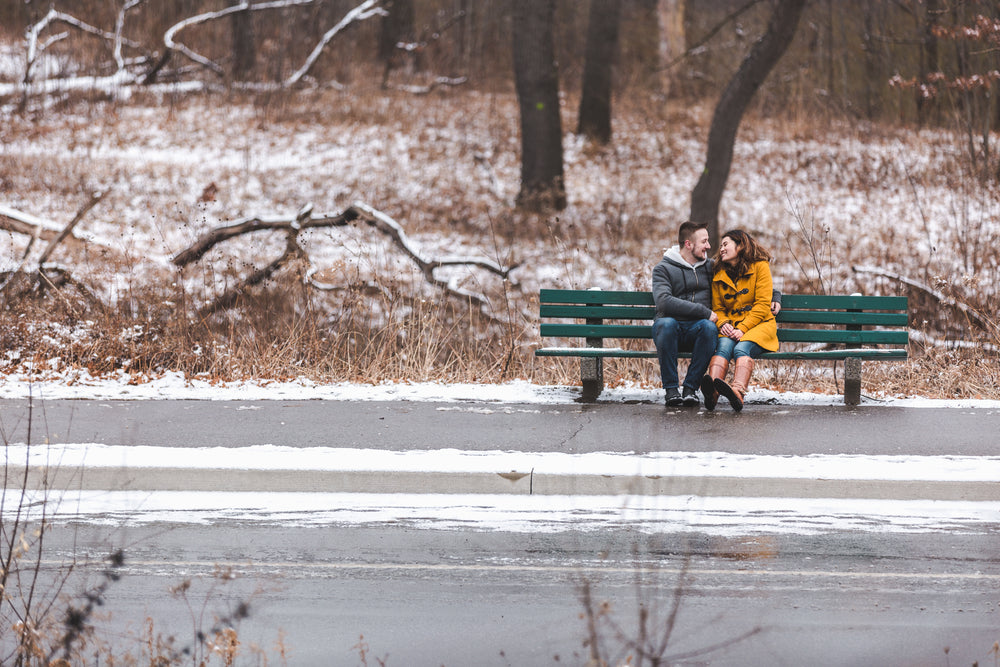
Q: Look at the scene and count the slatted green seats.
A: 1